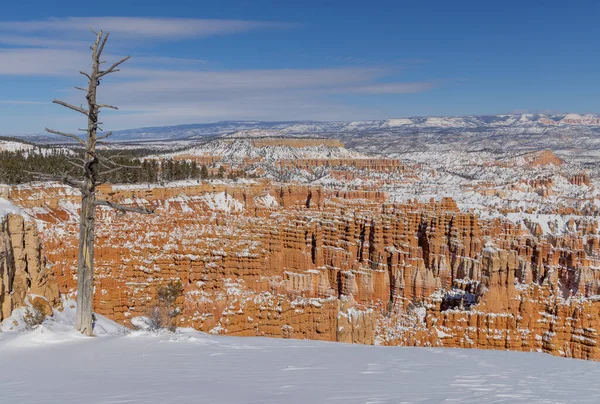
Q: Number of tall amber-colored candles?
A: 0